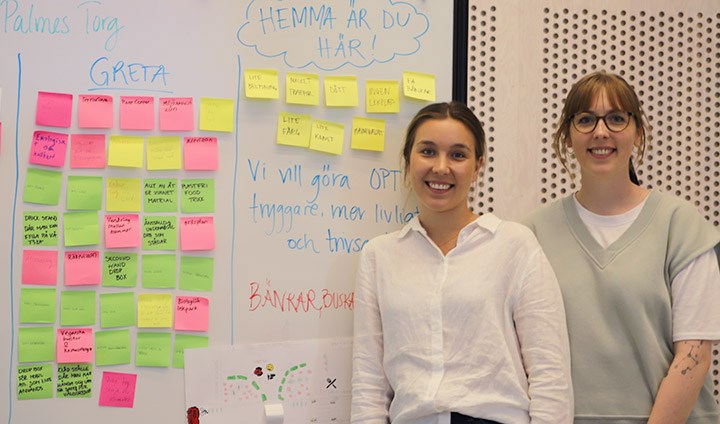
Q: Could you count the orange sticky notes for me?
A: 0